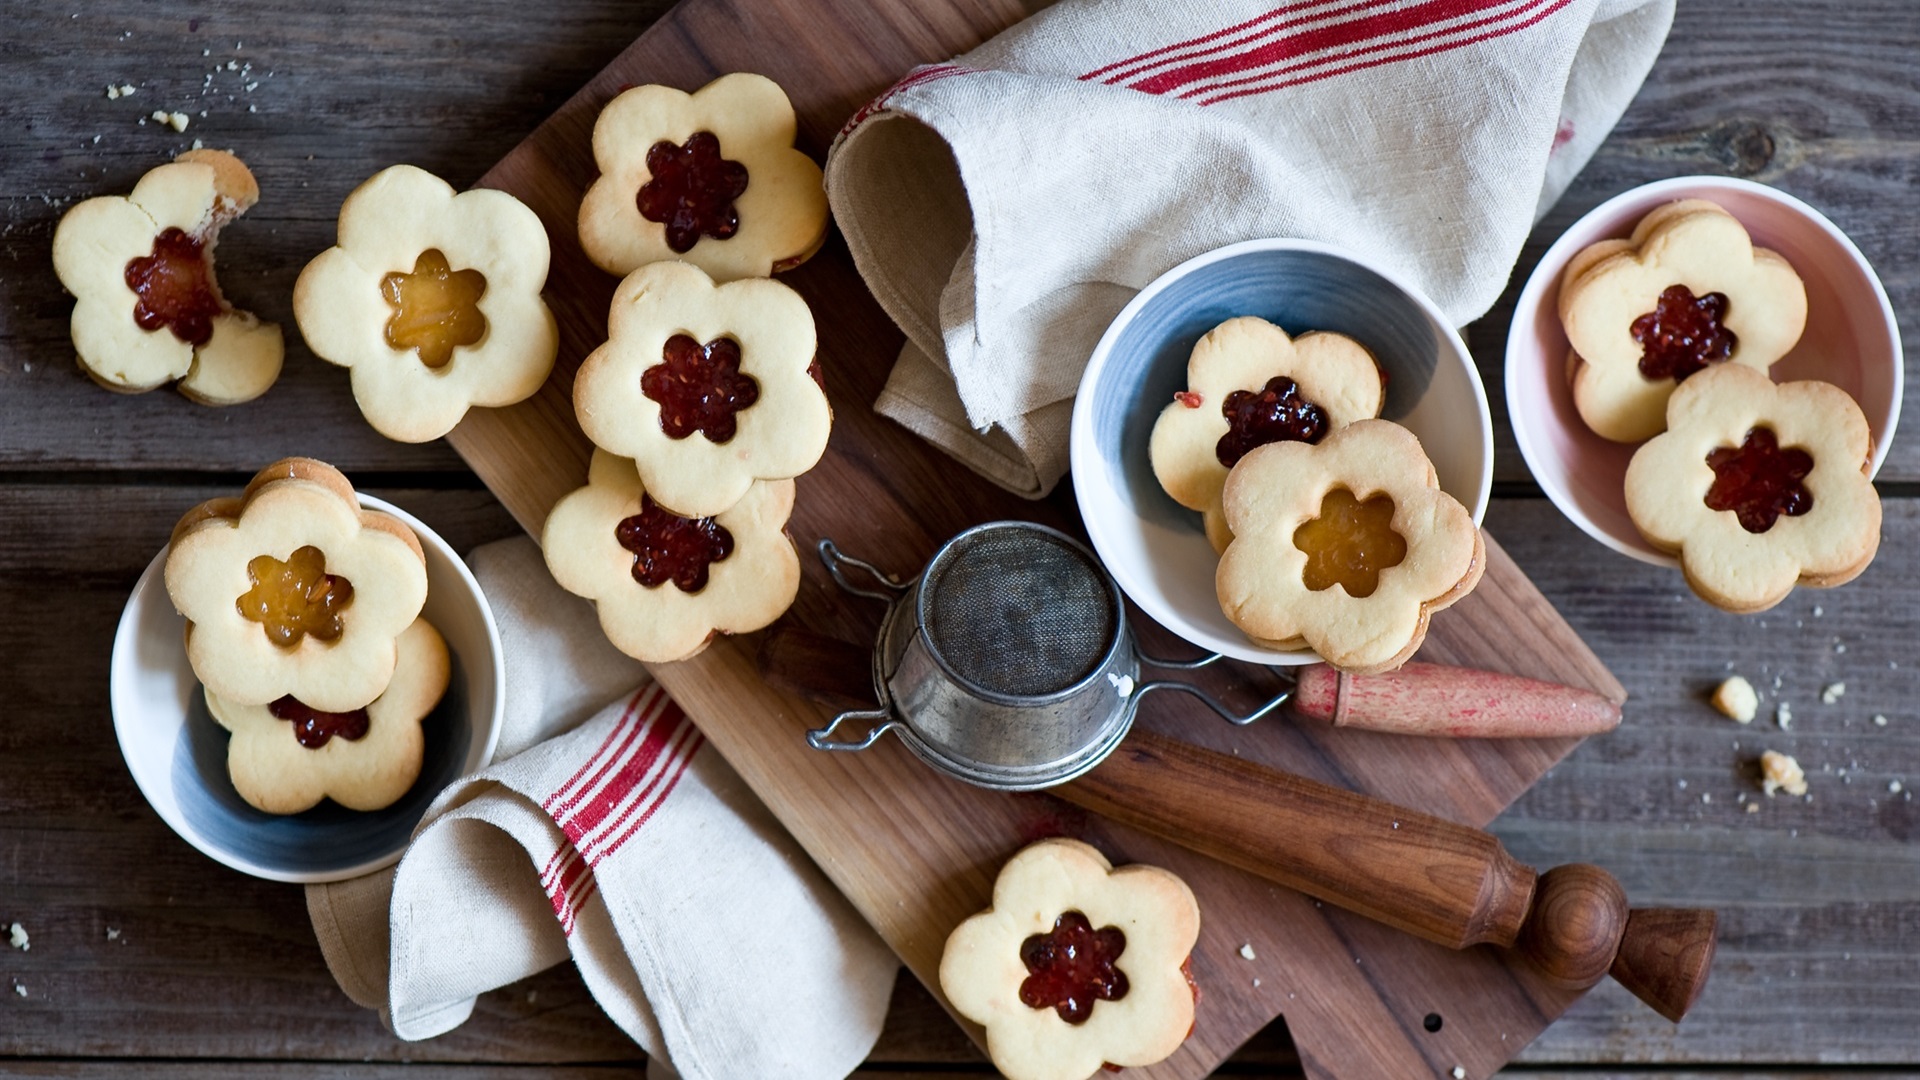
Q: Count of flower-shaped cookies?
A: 12